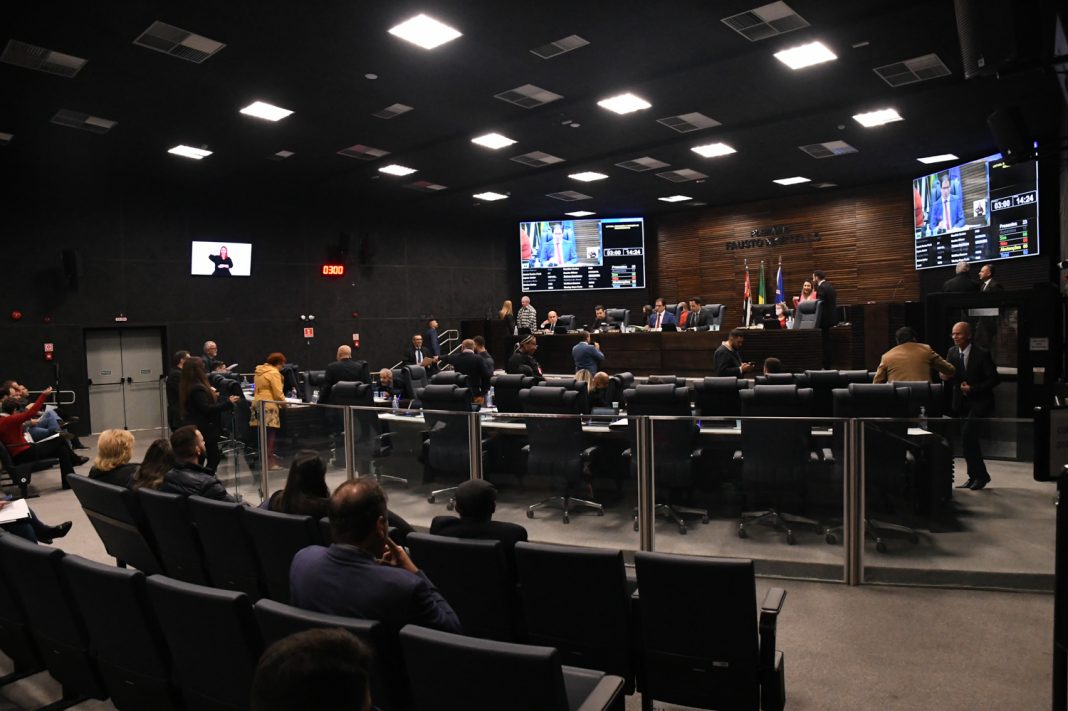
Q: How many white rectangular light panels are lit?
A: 15